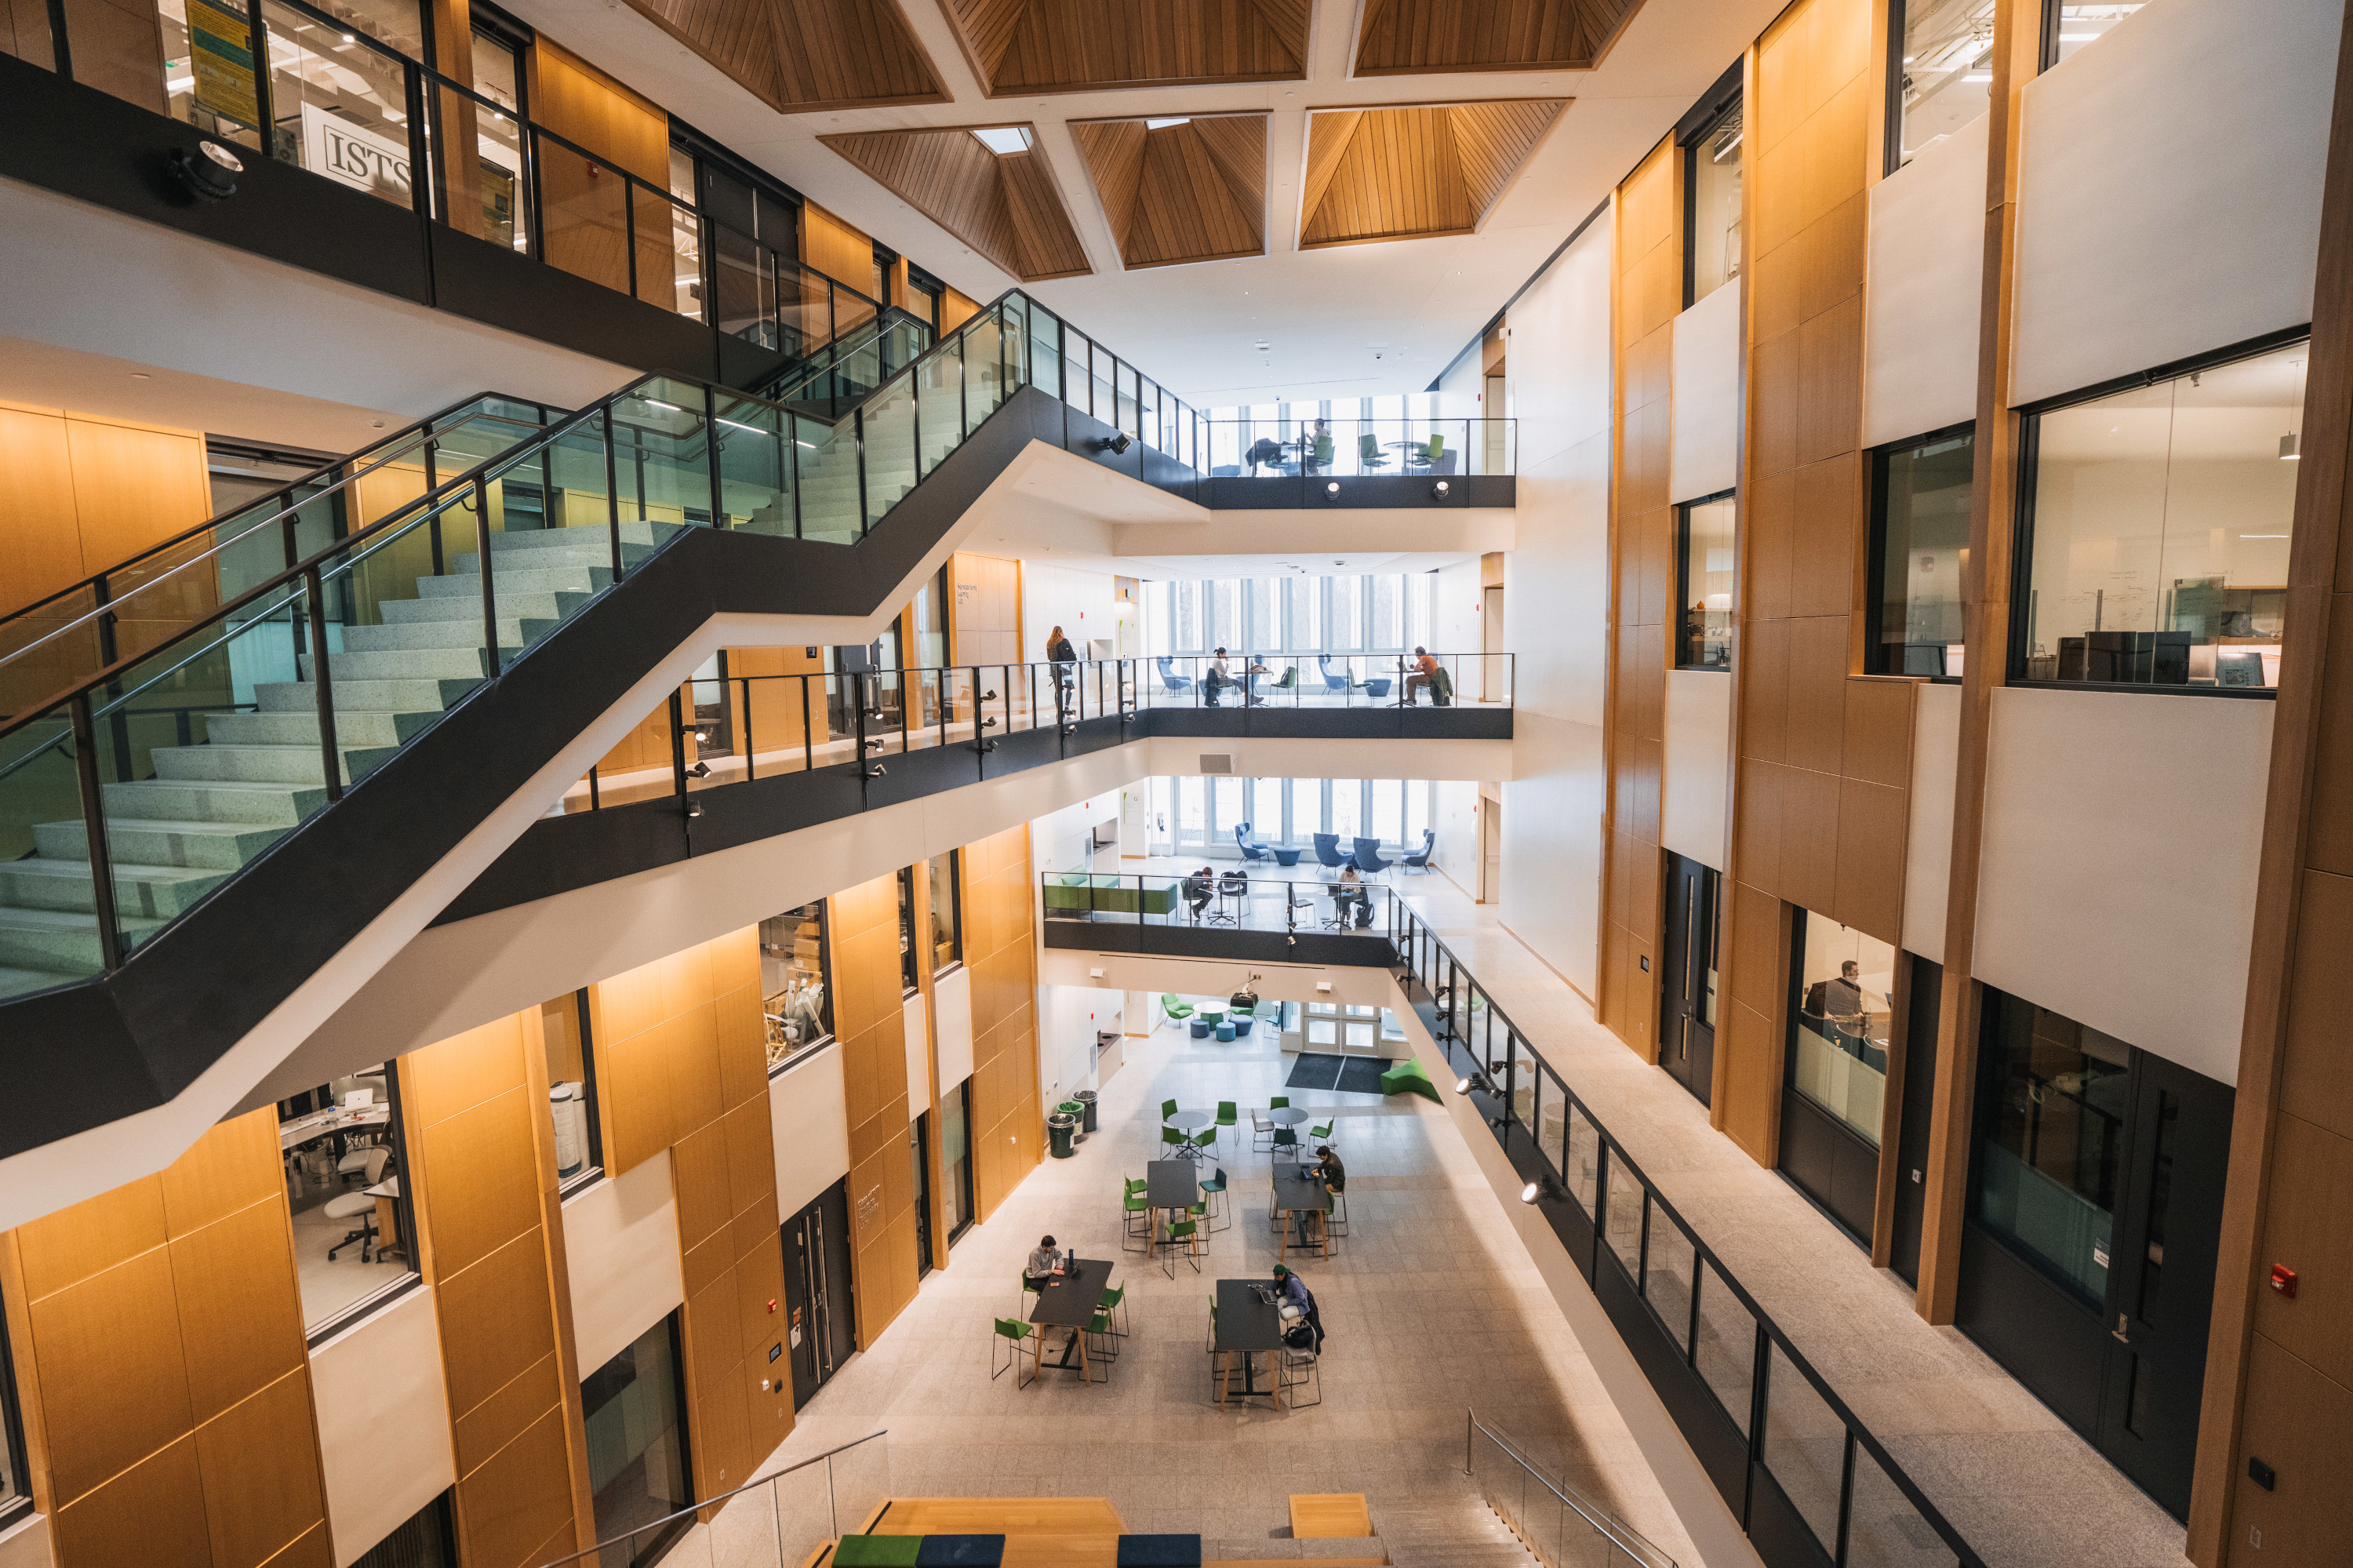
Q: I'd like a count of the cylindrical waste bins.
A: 3